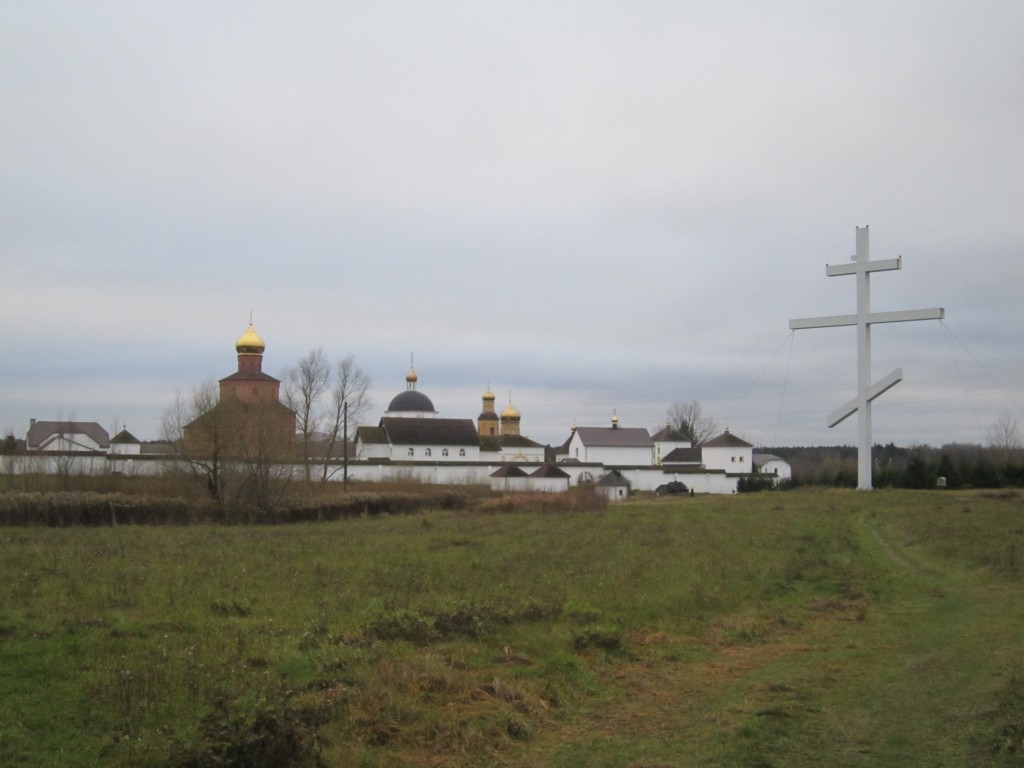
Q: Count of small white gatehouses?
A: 3